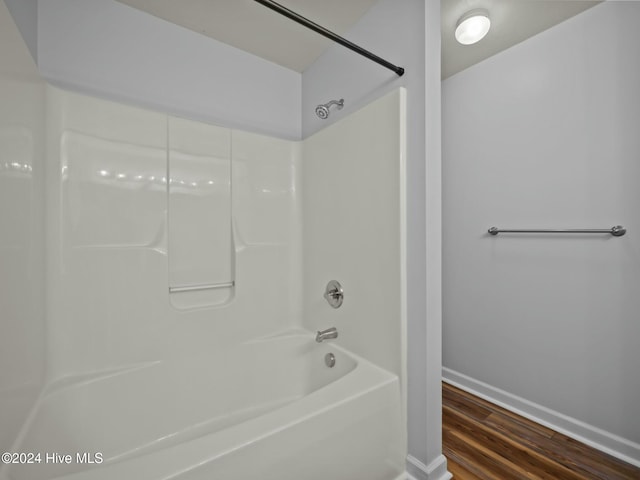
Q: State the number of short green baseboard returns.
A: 0